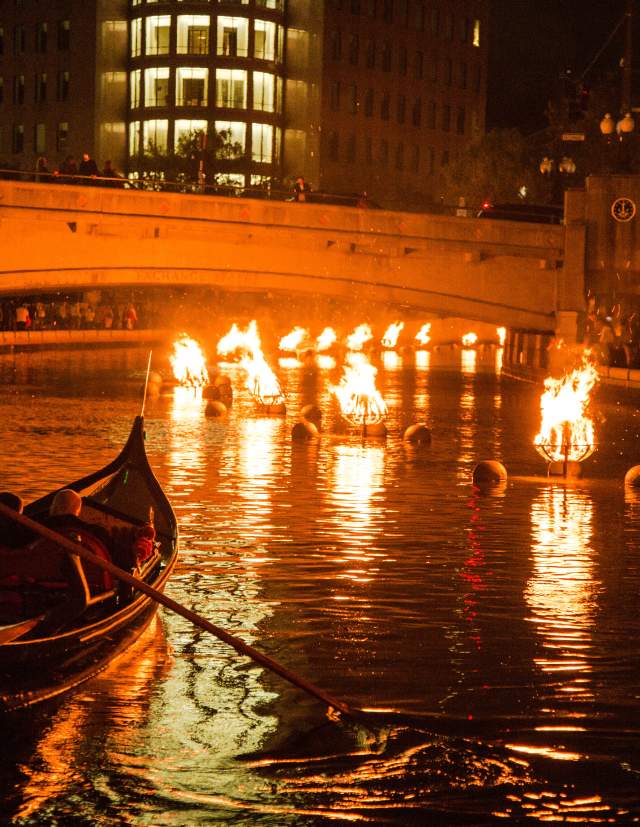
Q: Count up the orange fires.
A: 12